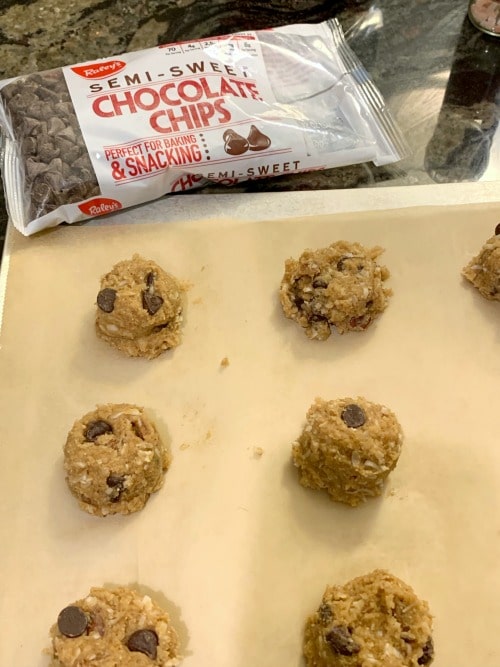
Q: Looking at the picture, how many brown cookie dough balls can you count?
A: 7